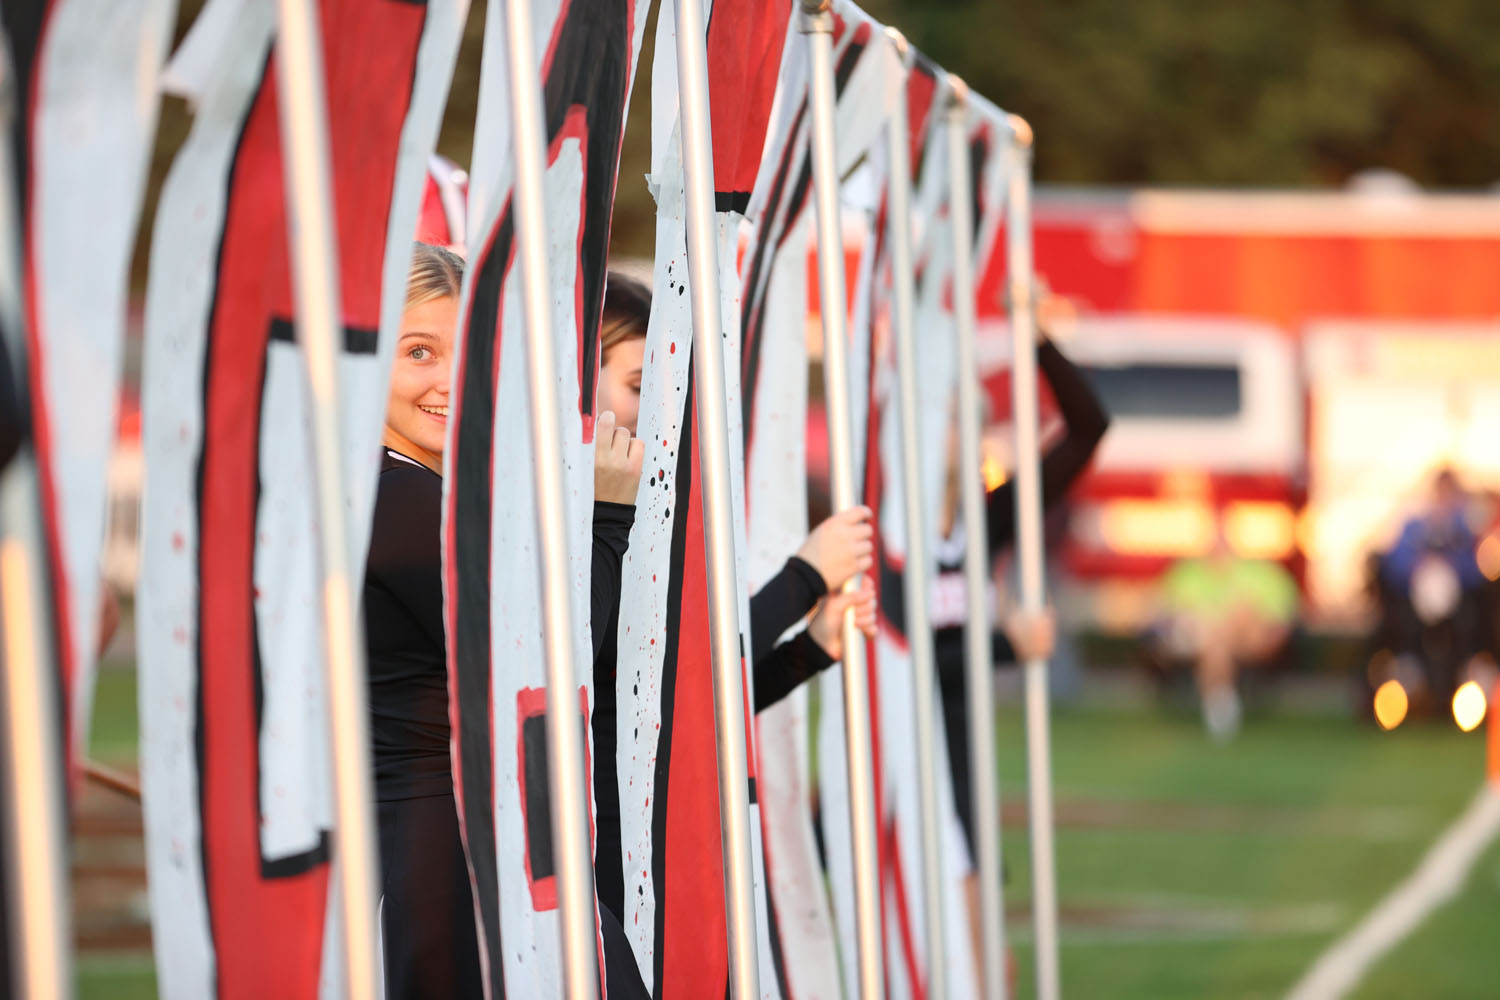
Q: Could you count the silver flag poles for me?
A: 8